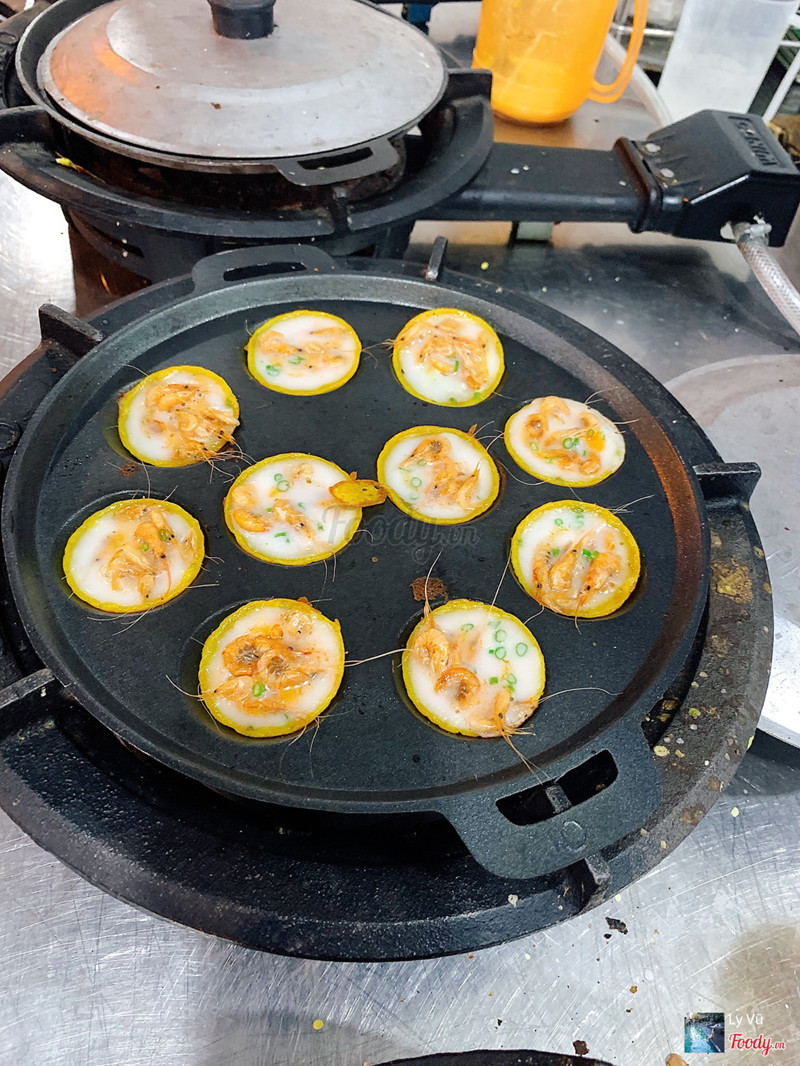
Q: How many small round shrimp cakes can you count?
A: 10